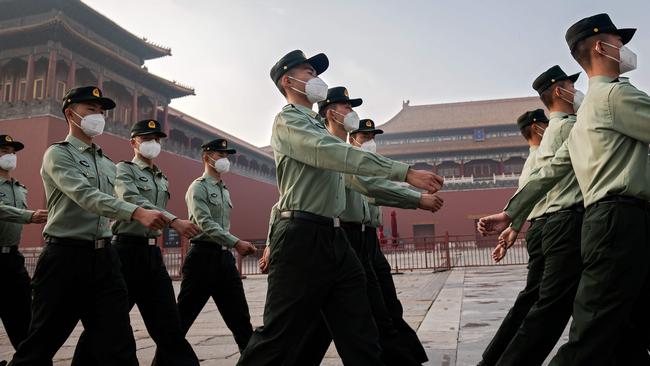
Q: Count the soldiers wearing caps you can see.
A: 10